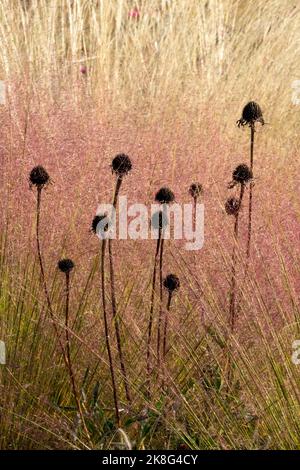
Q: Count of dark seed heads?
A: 11